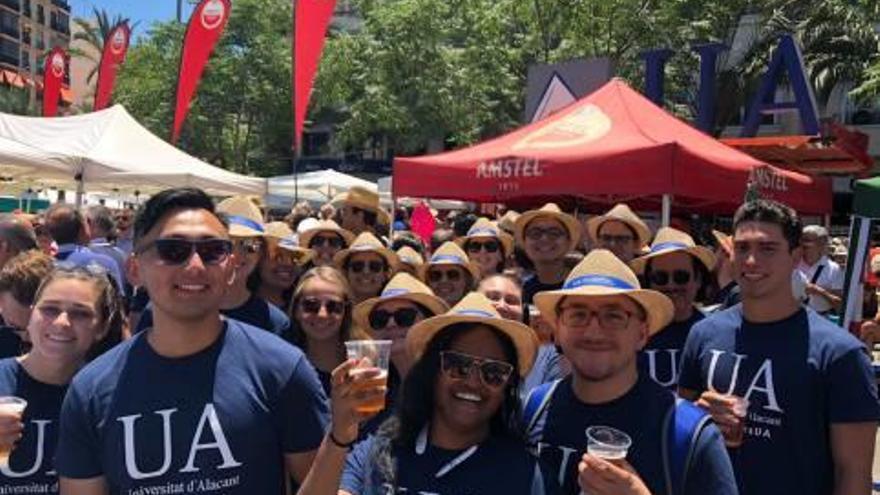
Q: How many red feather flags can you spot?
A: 4